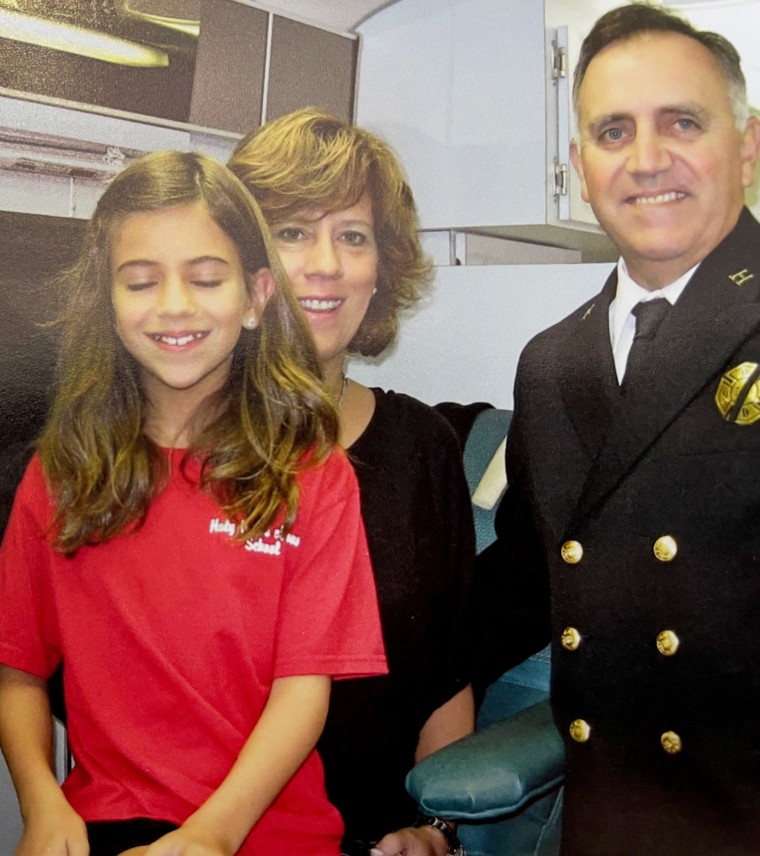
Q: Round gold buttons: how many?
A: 6